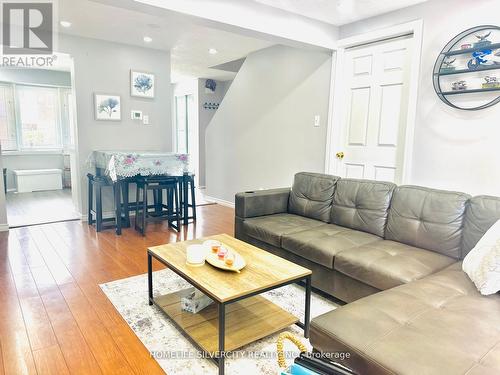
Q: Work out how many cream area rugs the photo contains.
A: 1